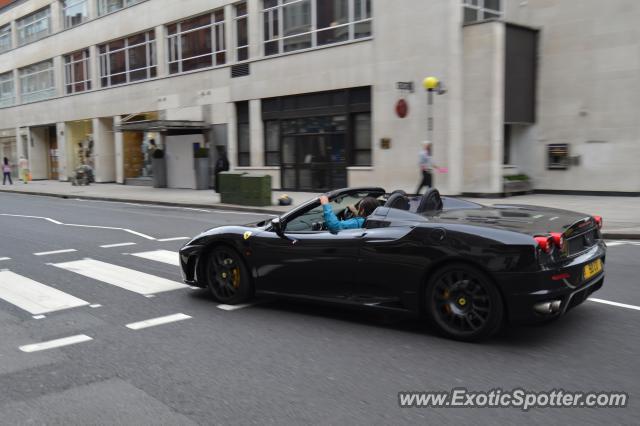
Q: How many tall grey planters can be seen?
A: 2